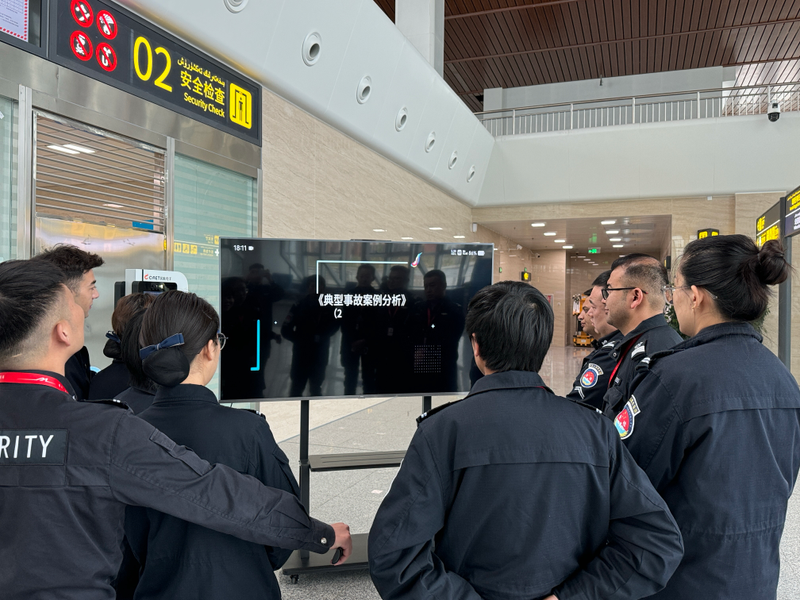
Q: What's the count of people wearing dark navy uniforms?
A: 10